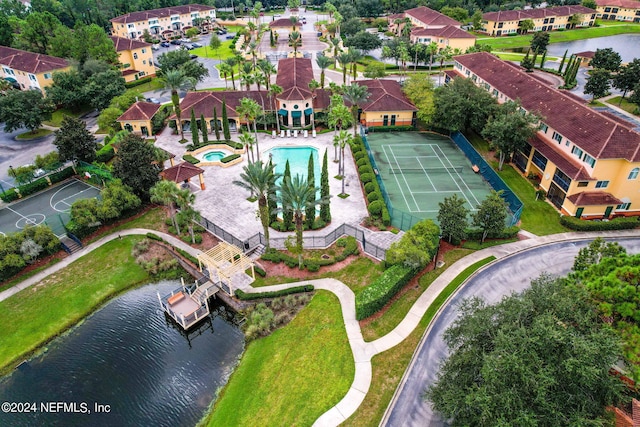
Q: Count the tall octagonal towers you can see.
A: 1